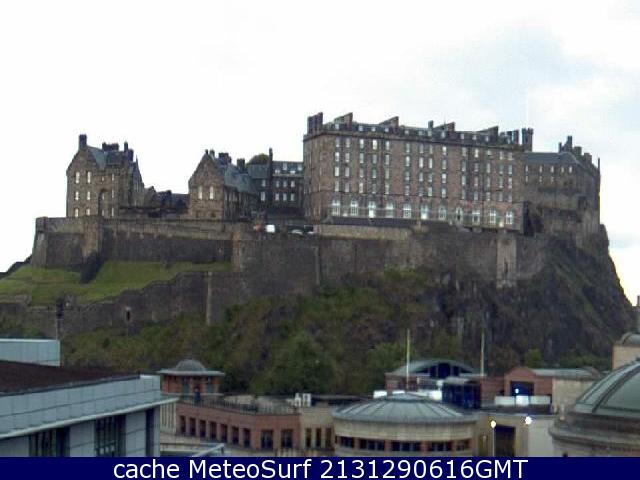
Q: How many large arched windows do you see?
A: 11